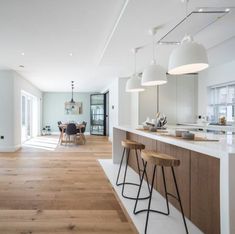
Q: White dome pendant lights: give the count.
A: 3